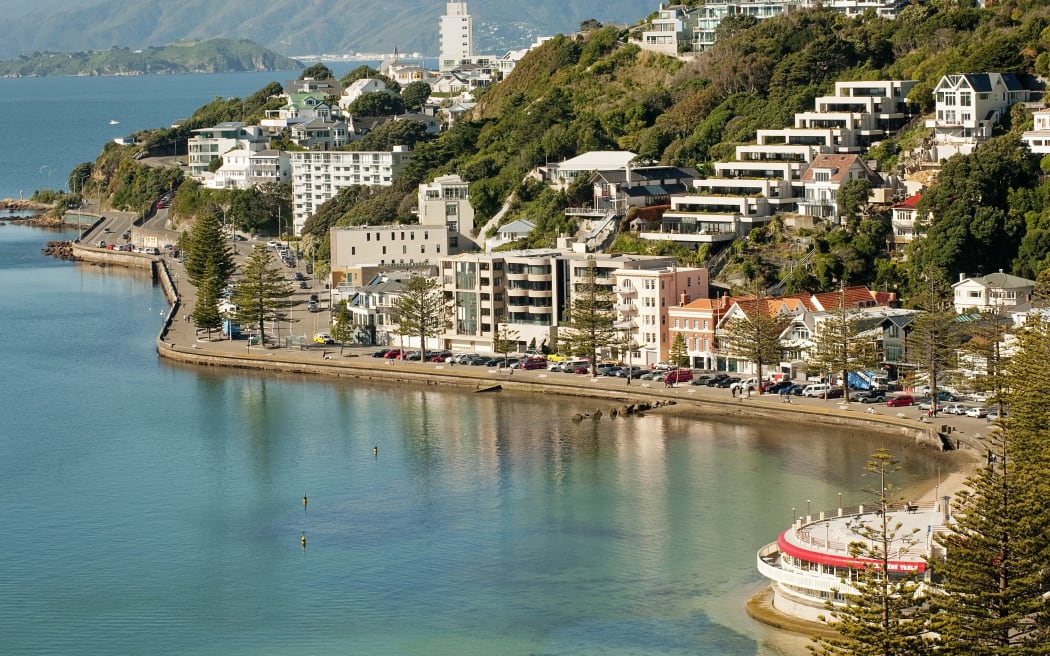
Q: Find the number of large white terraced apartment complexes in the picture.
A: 1